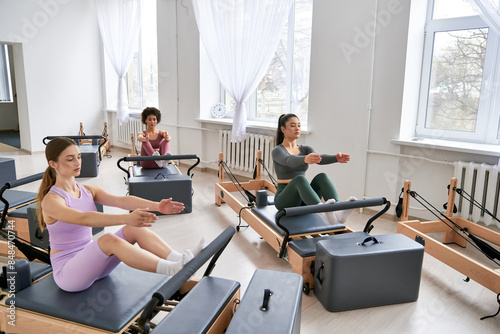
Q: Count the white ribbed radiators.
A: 3